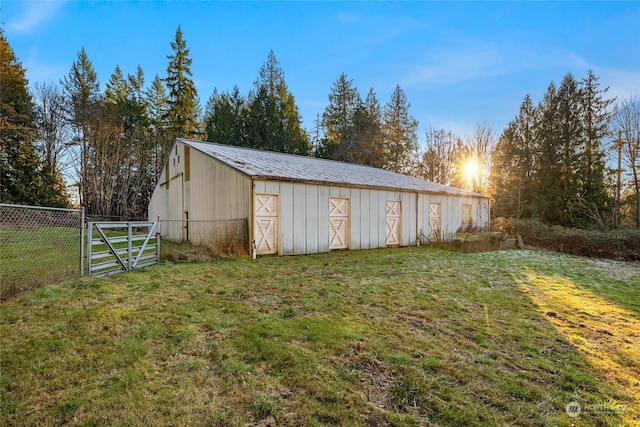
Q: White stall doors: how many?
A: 5